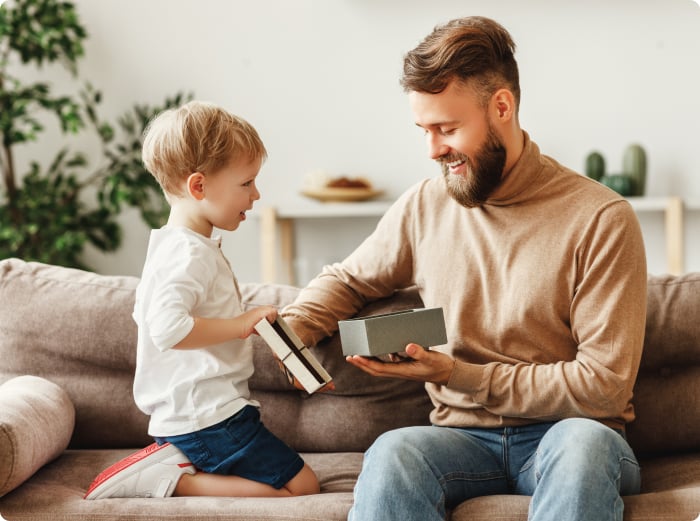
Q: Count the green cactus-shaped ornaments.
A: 3